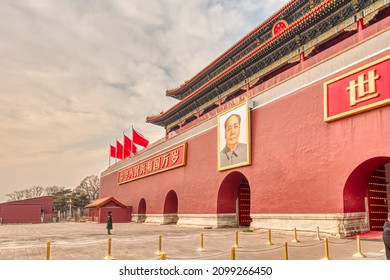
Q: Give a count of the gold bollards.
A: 14